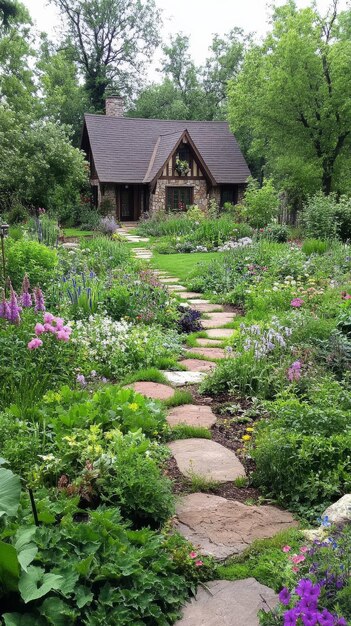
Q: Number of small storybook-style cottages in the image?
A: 1